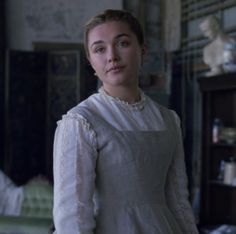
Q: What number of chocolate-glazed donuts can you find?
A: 0